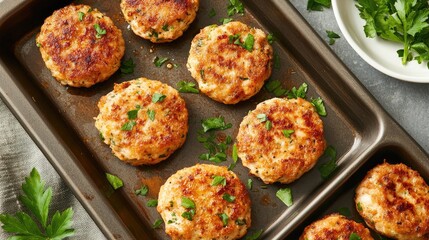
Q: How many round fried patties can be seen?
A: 8